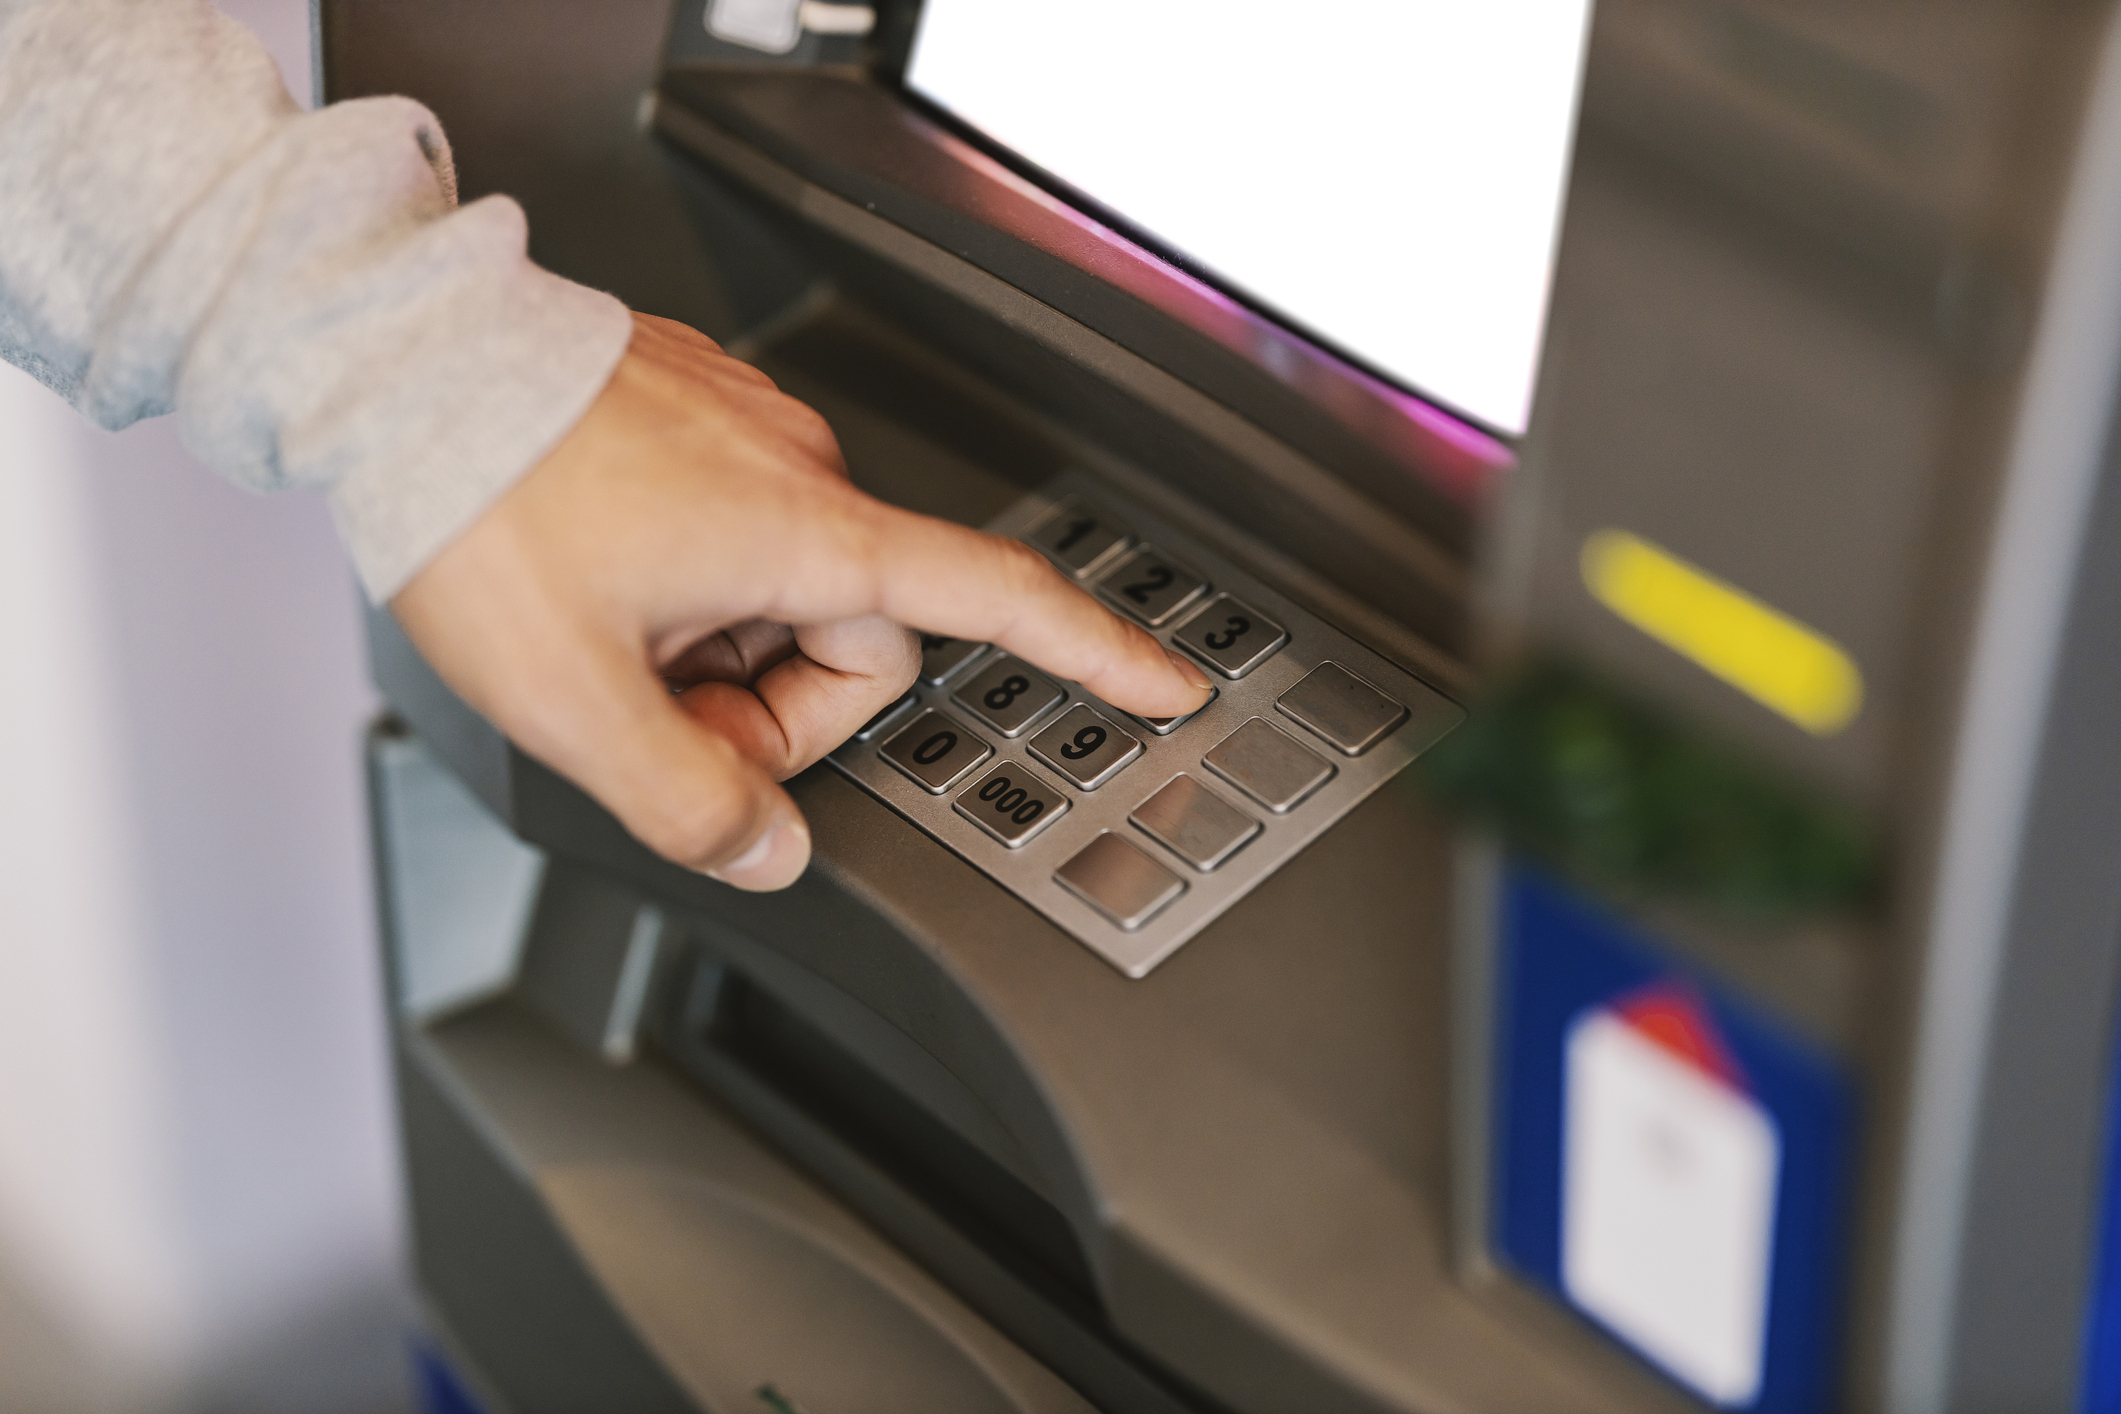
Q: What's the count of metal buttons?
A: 14